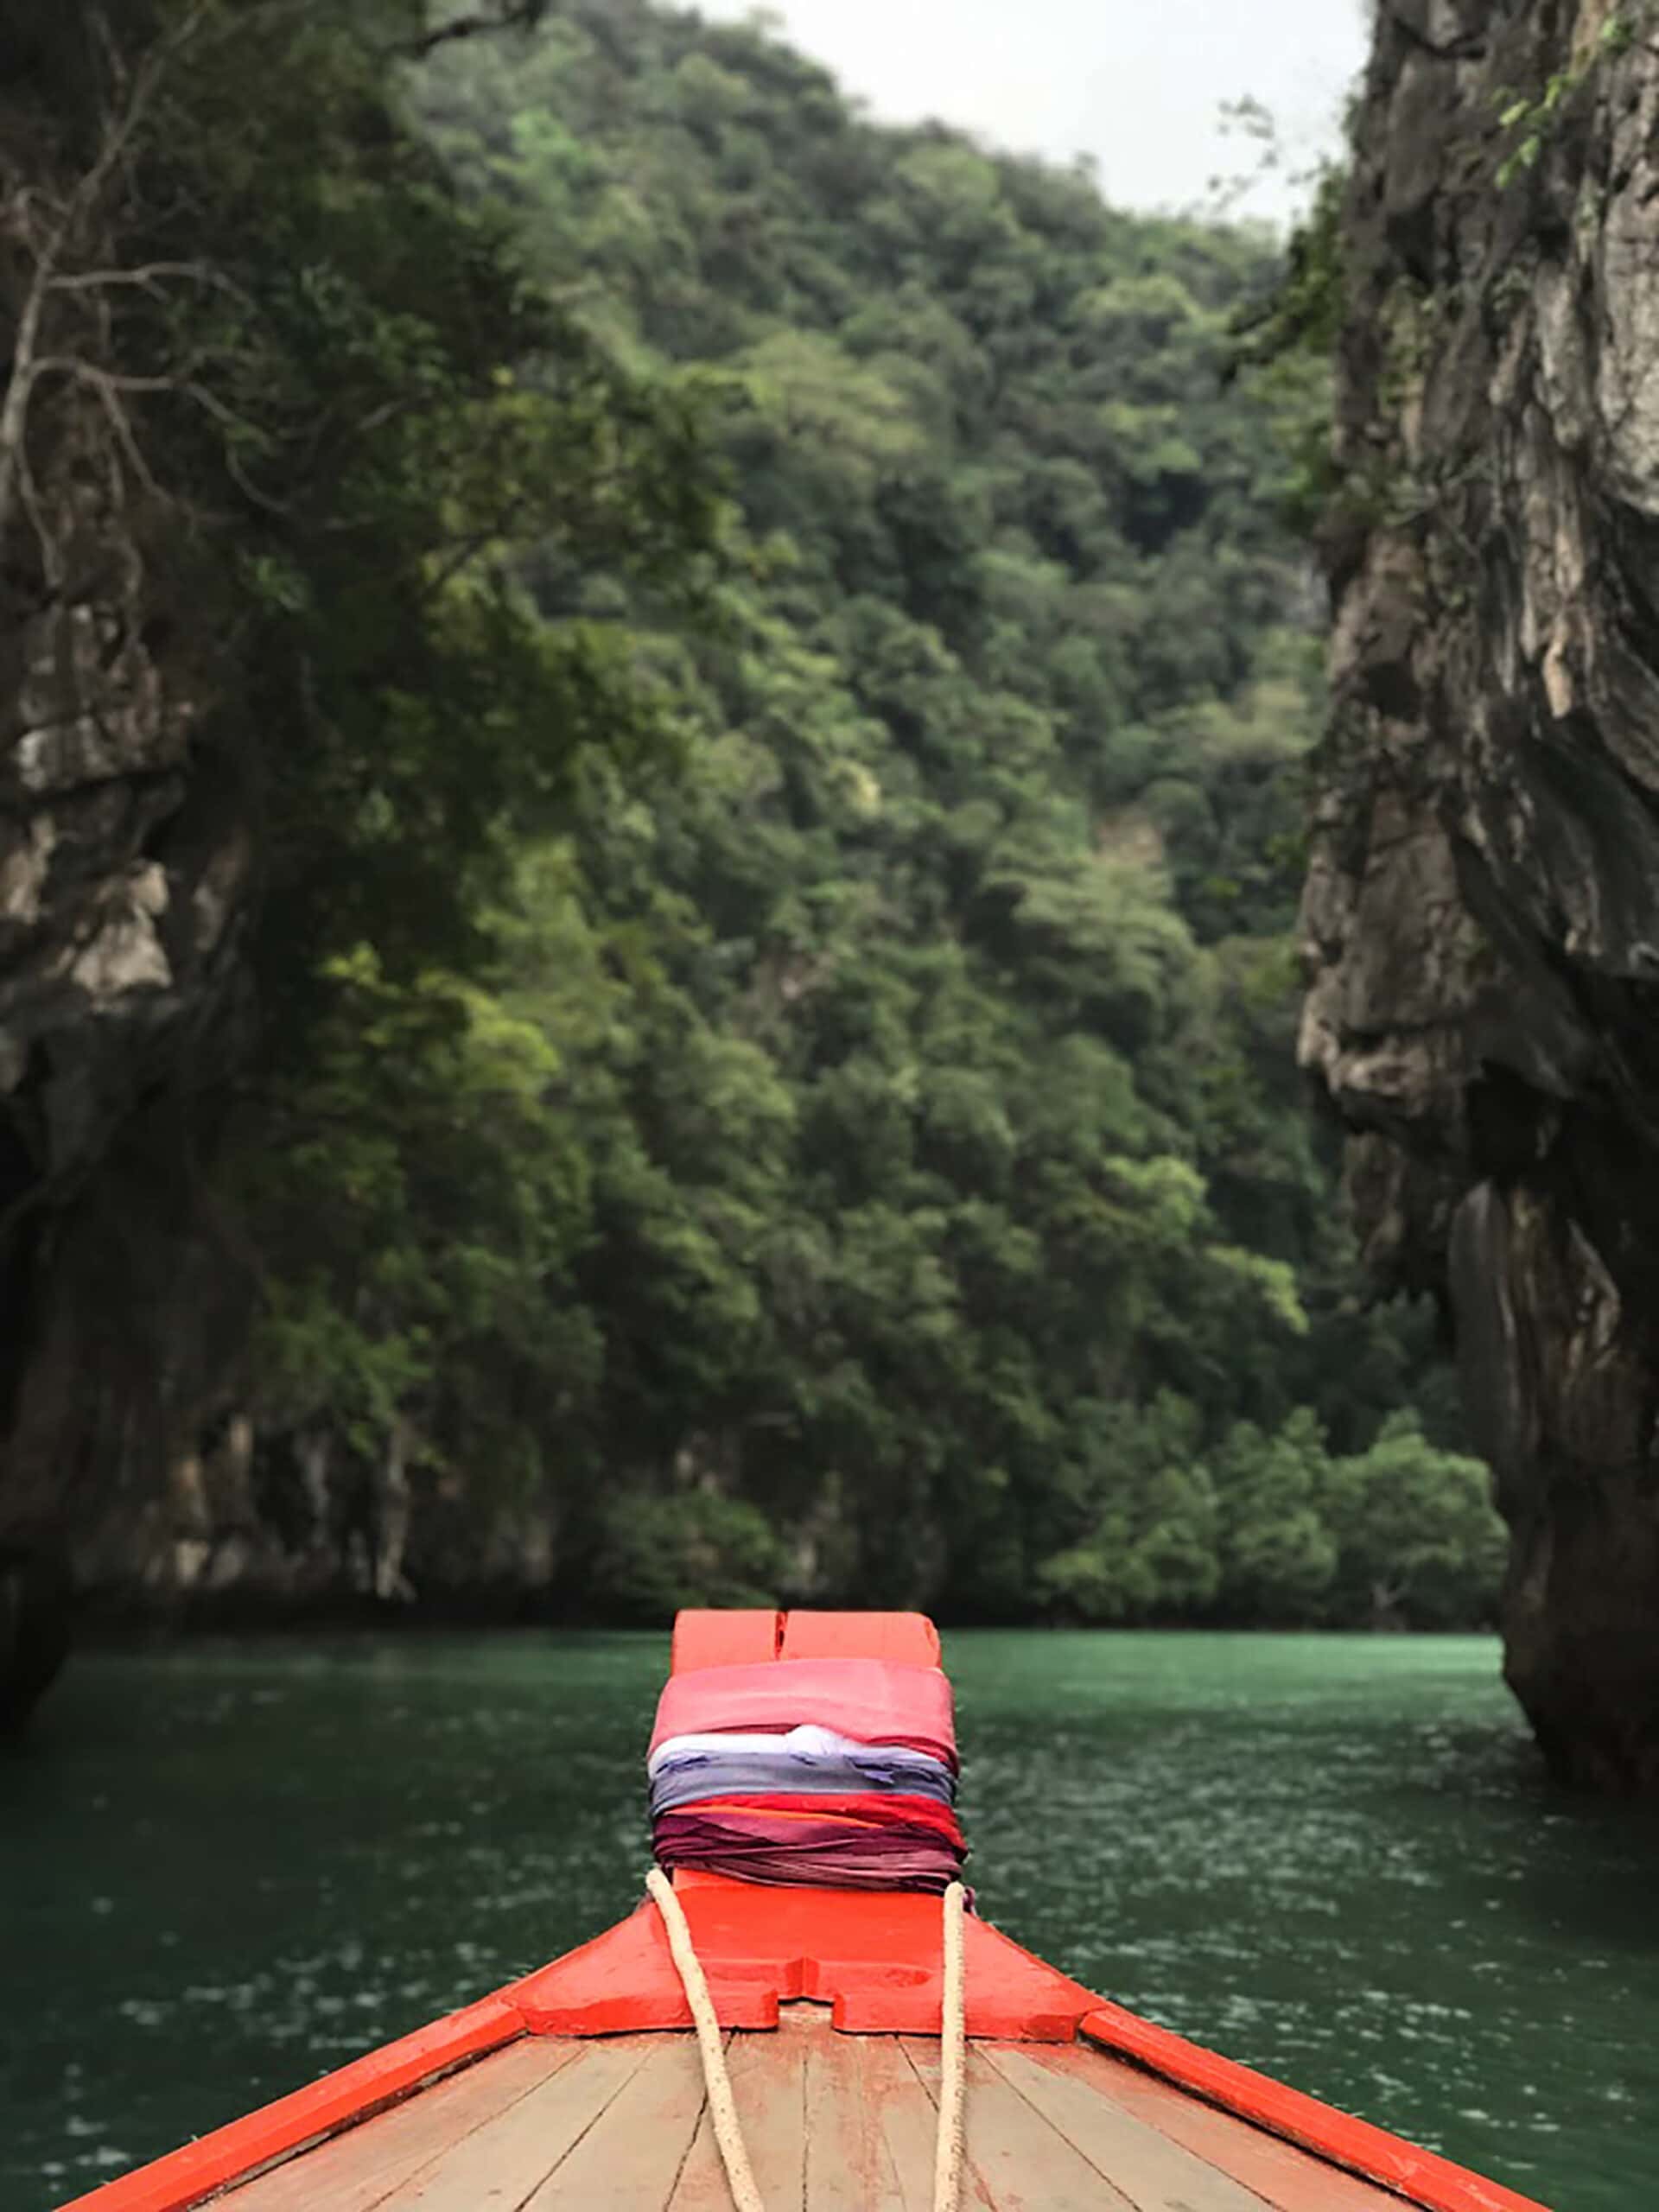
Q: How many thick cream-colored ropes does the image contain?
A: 2